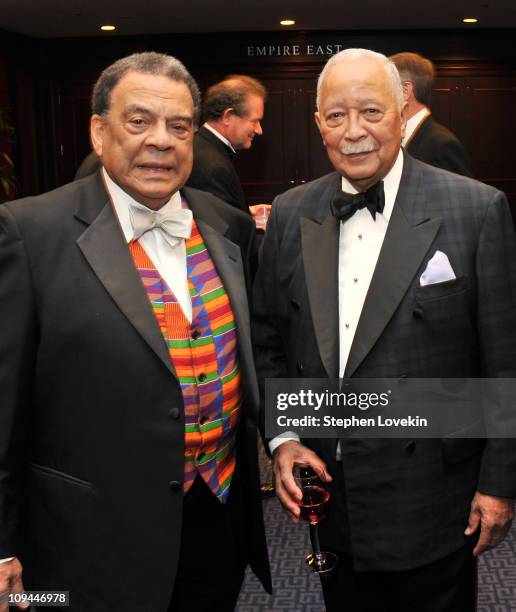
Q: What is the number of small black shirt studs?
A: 3